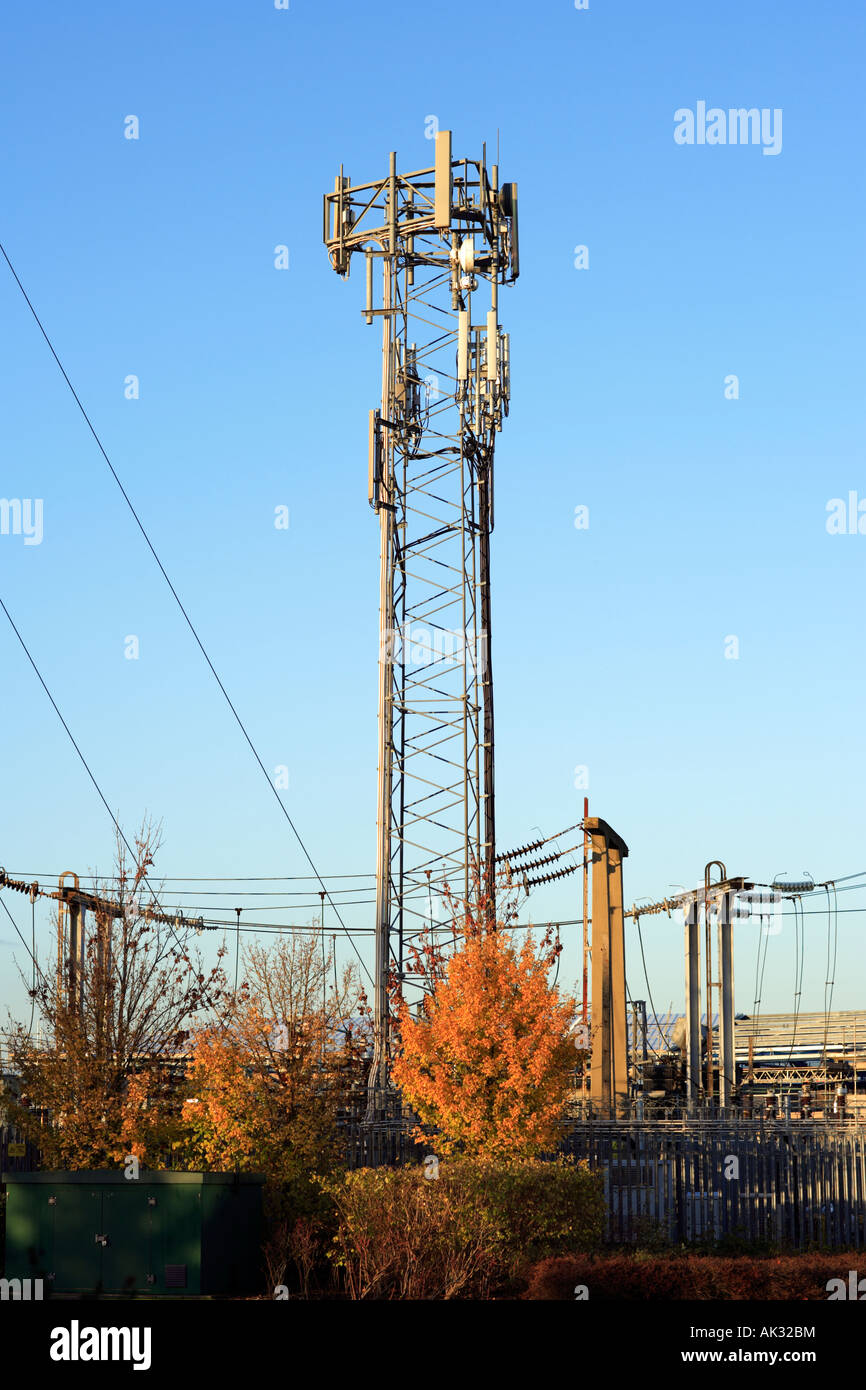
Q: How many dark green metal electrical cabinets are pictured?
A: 1